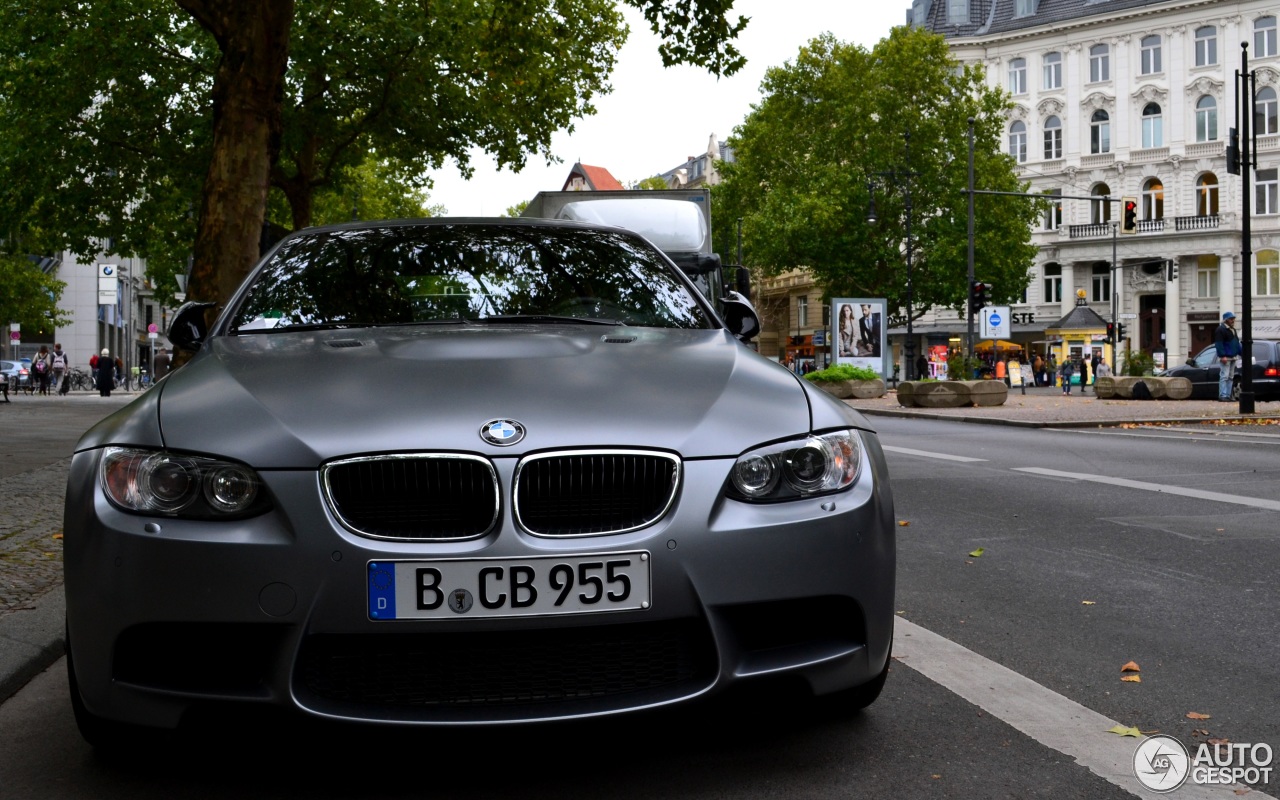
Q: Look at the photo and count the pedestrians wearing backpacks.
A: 2